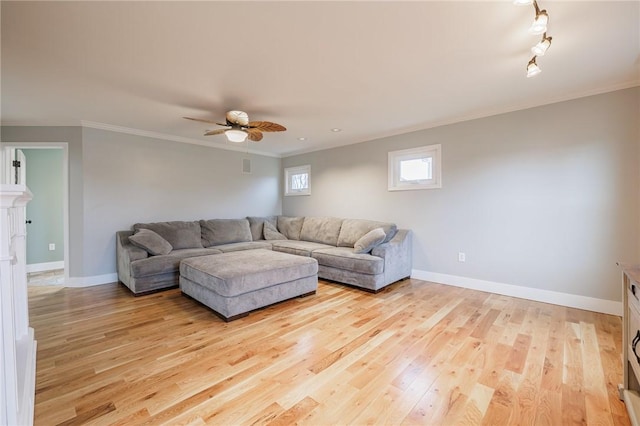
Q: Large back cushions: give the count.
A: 6